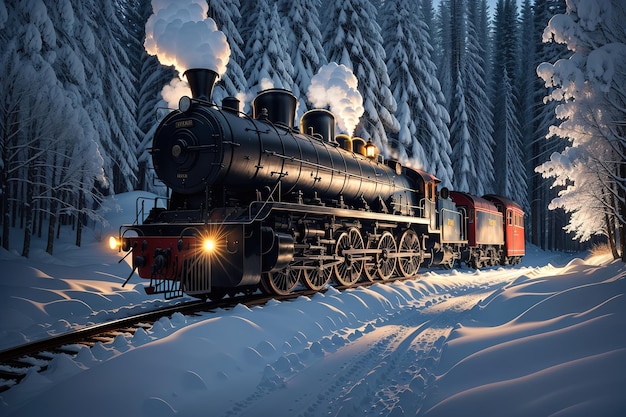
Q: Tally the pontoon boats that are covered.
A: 0